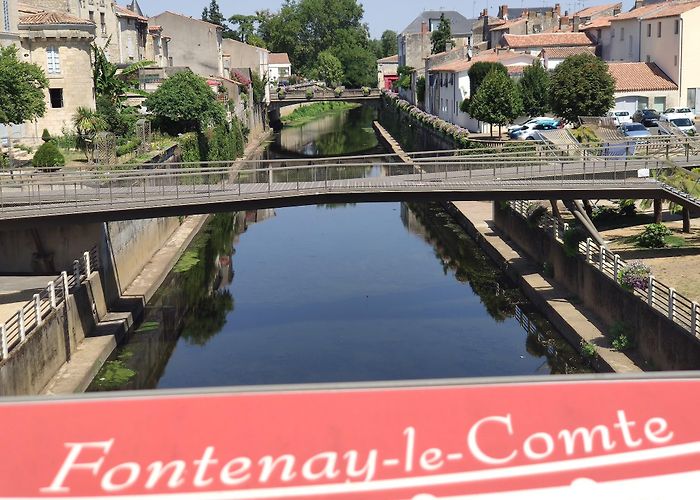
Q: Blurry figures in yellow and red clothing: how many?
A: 0